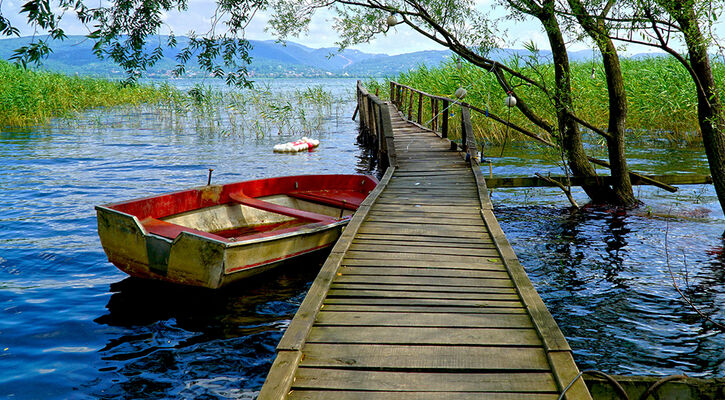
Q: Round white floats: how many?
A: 3